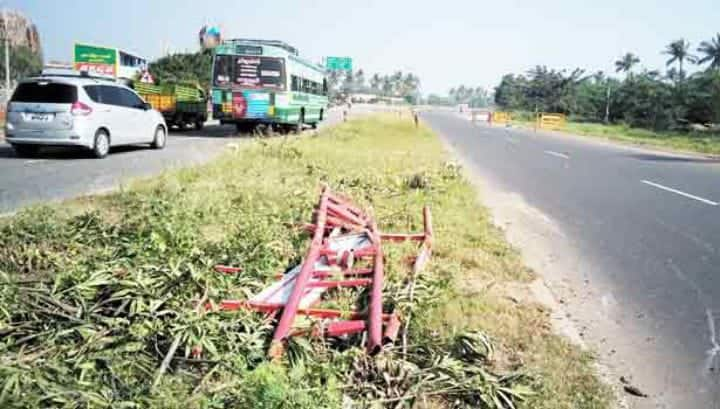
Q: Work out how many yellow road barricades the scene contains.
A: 2